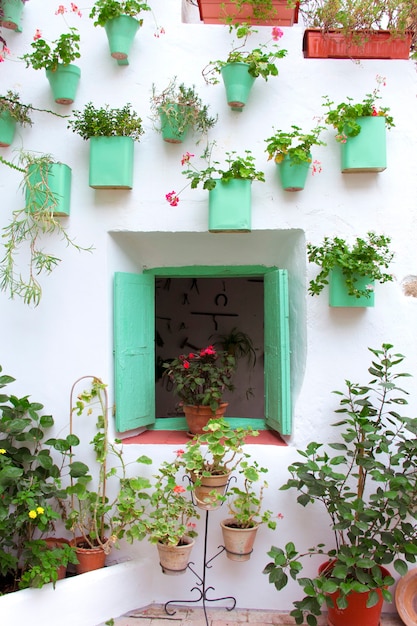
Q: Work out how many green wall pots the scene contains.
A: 12